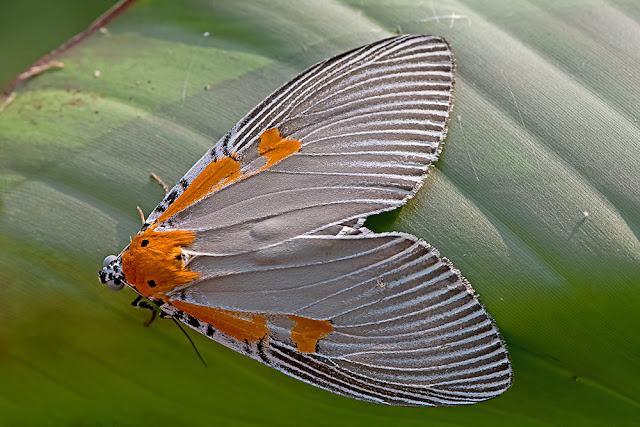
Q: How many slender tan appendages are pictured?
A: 2